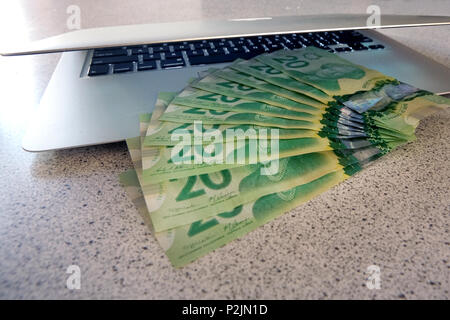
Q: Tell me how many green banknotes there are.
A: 10